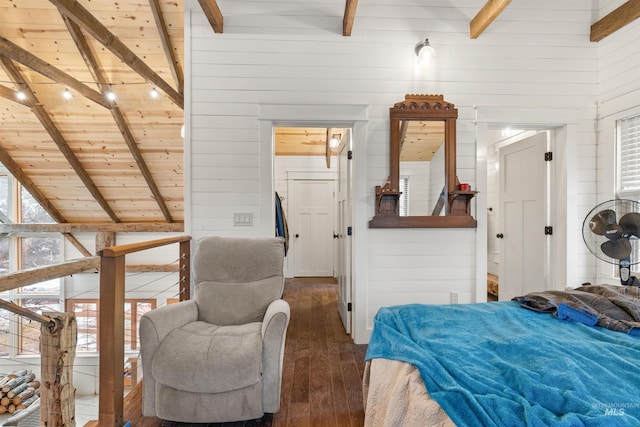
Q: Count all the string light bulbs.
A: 4